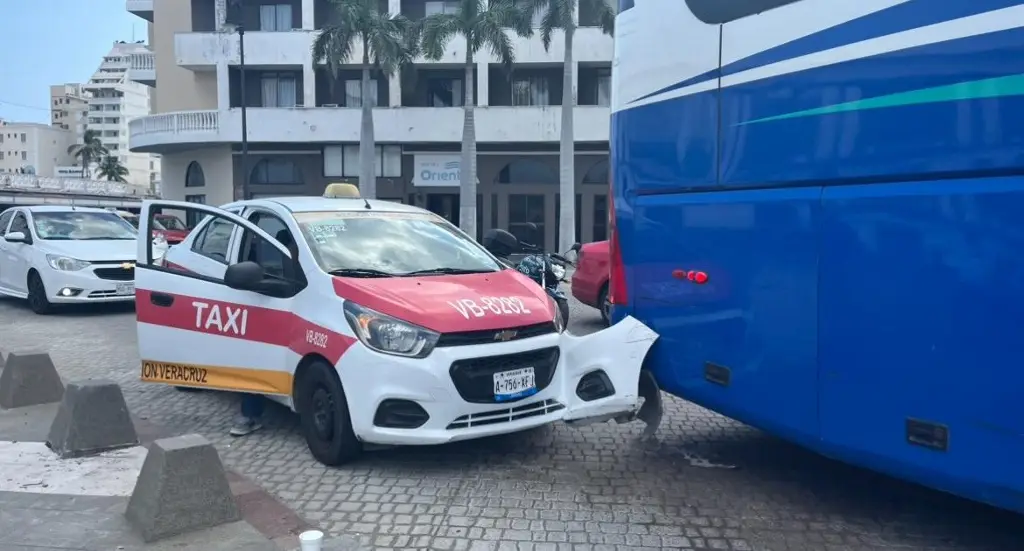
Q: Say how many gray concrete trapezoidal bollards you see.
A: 3